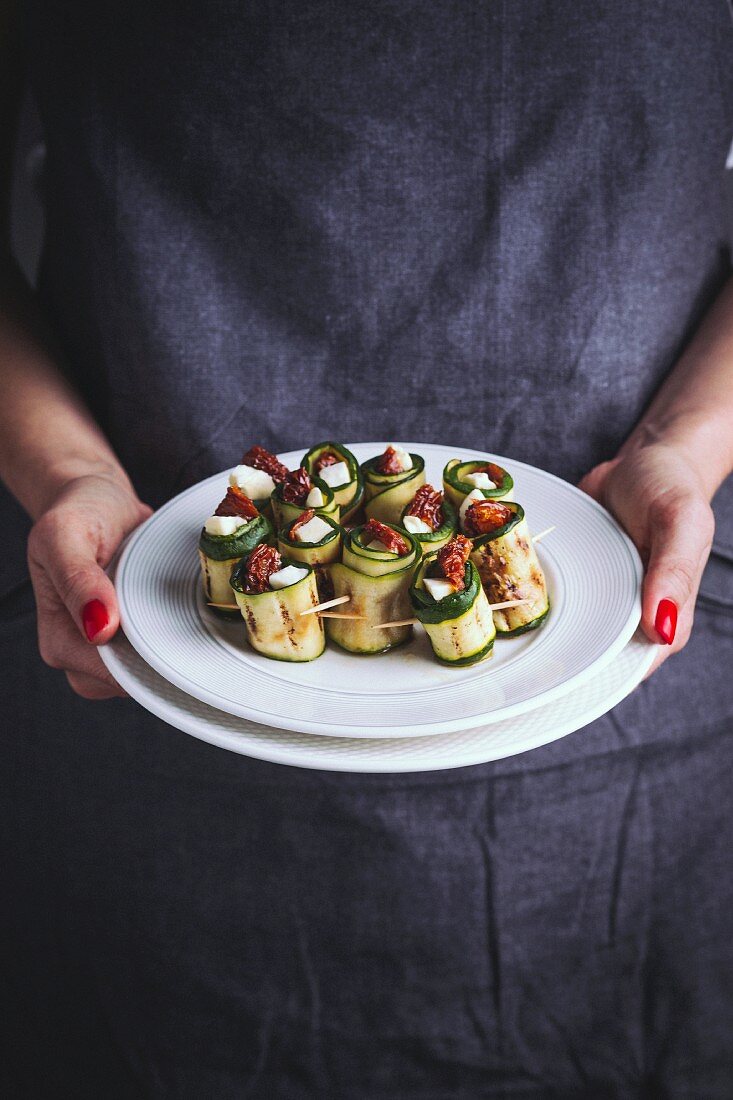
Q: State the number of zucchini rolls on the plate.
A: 12